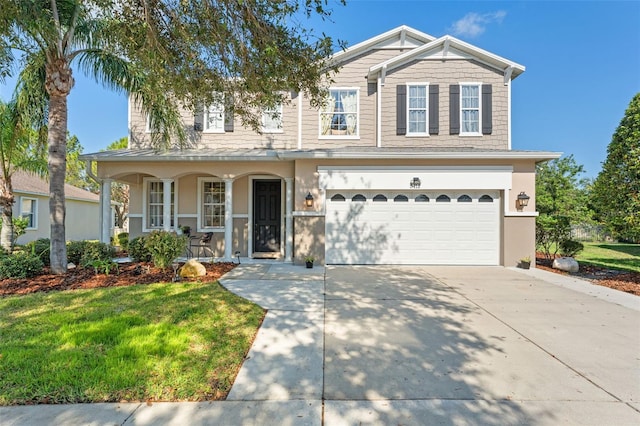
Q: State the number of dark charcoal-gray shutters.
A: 6